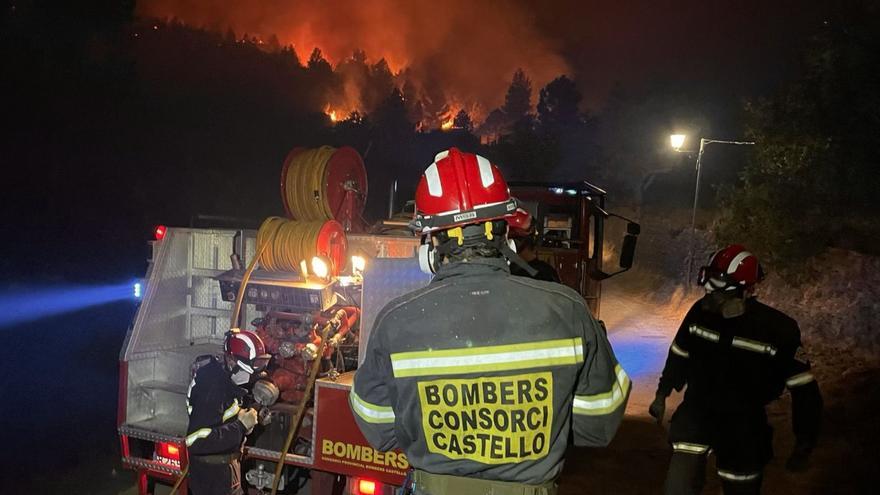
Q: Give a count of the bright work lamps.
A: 2